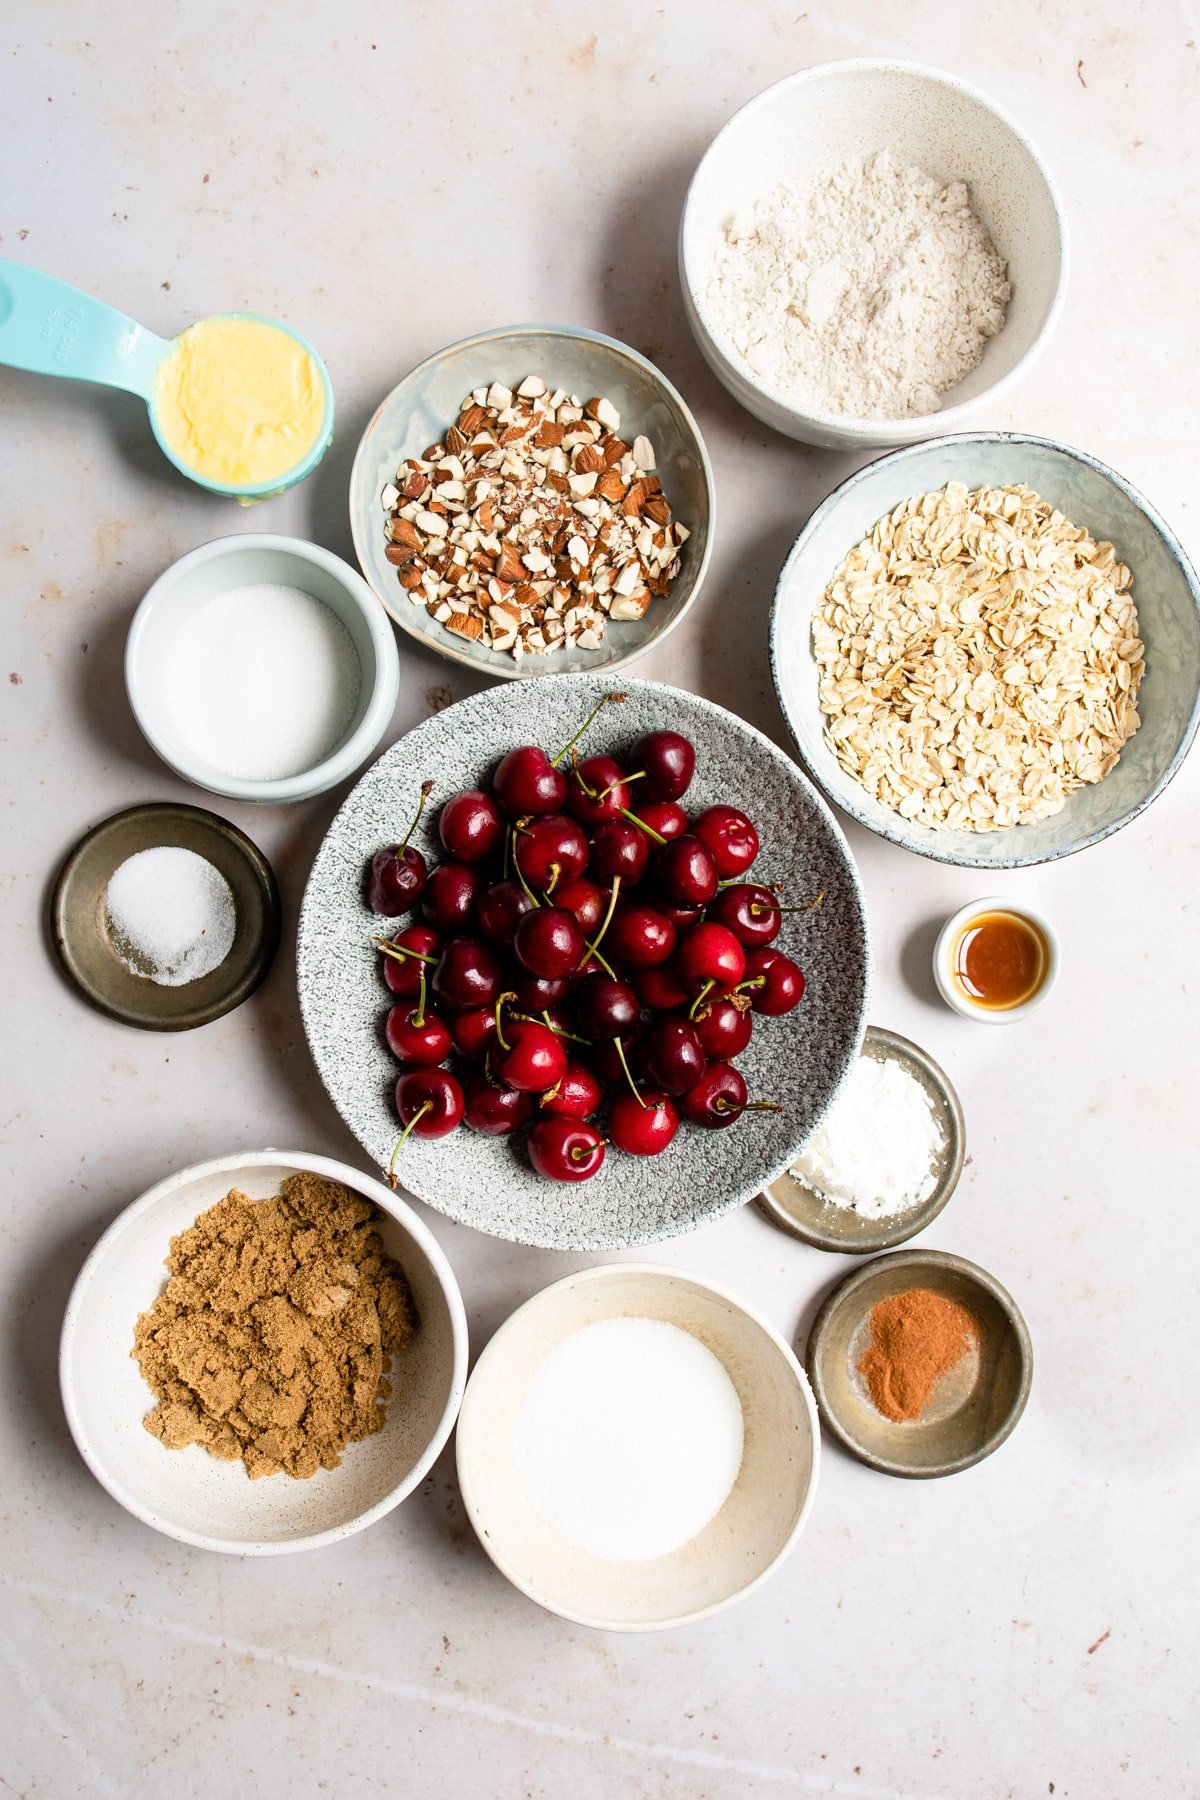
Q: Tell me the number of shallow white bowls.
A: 2